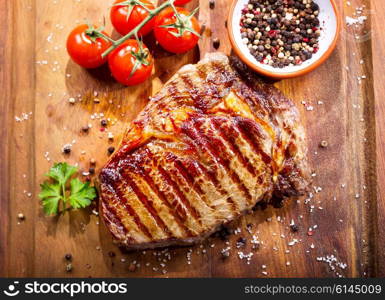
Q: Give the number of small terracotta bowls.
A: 1